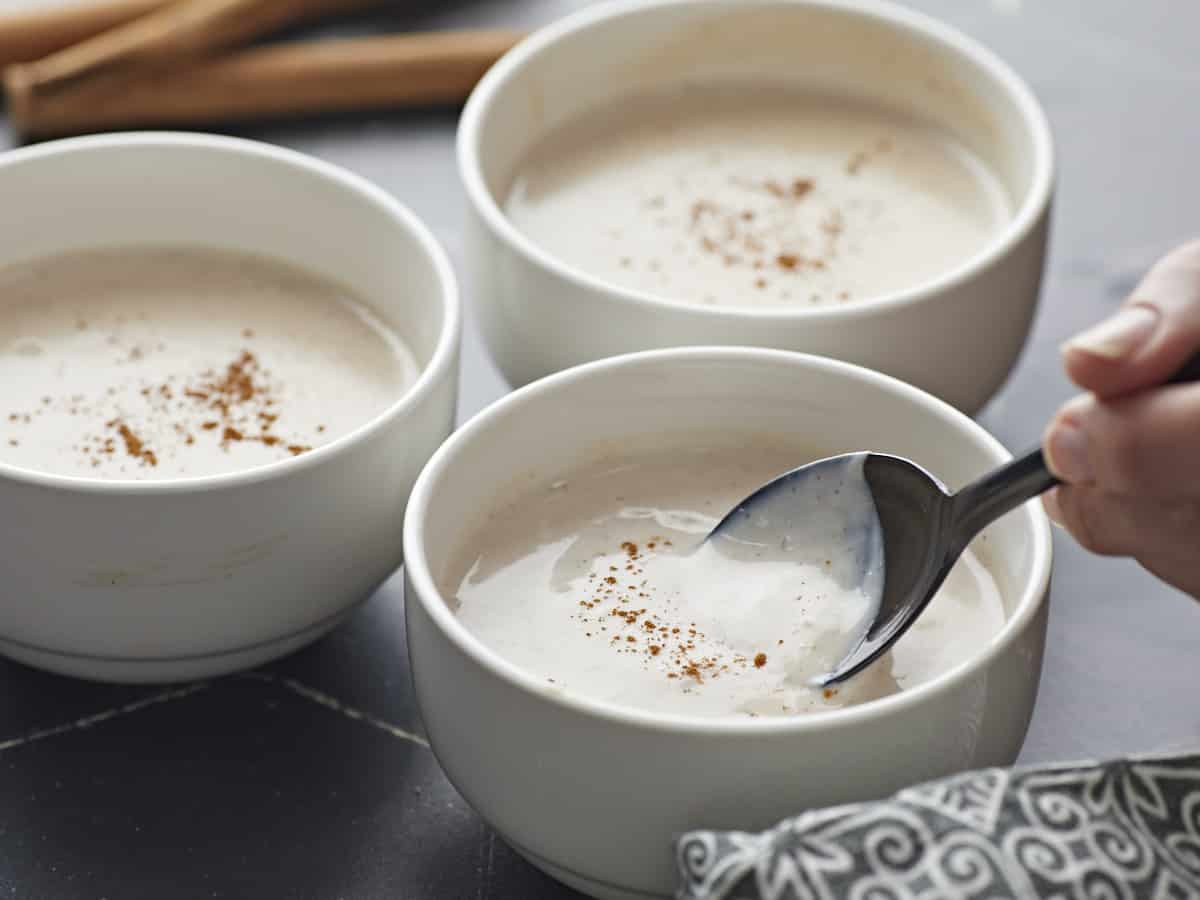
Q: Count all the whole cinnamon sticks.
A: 3